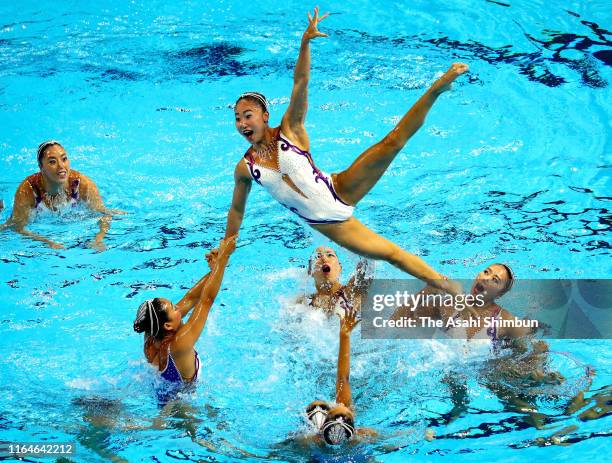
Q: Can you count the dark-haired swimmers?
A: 7